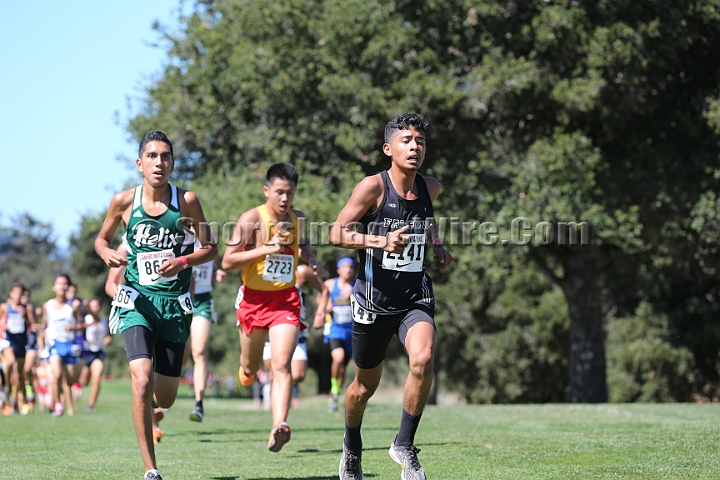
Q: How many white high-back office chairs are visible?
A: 0